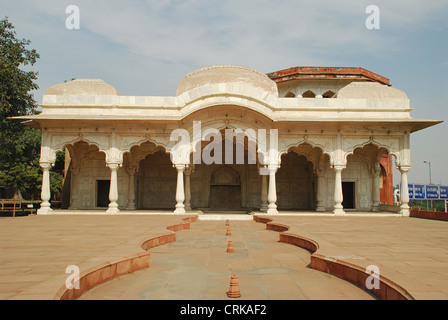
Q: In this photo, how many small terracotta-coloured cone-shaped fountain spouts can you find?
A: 4